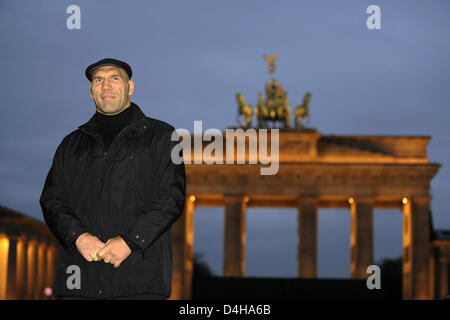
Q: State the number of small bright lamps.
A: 4